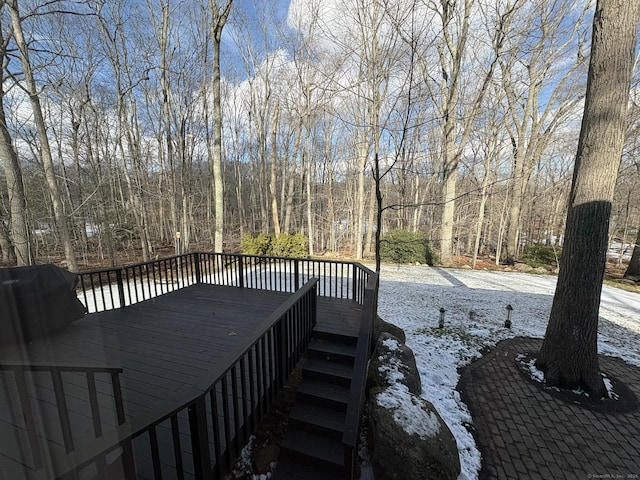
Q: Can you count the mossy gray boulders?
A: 3